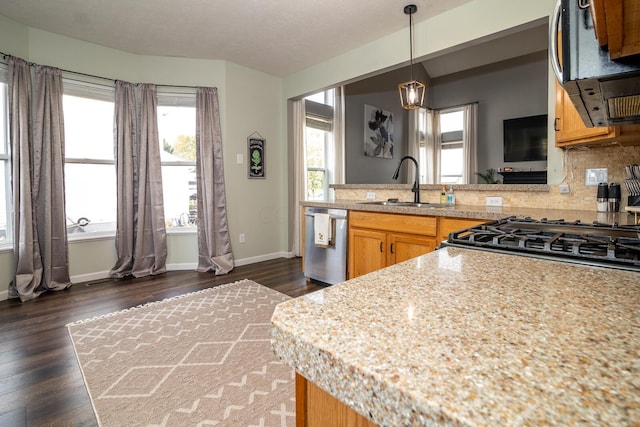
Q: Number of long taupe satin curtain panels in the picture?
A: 5